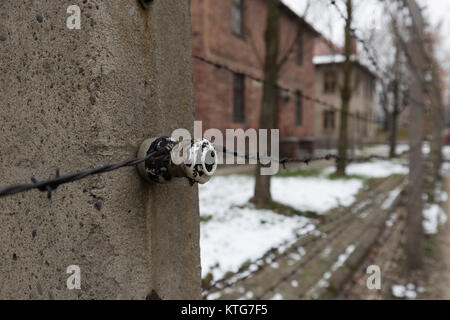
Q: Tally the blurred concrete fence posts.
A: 2